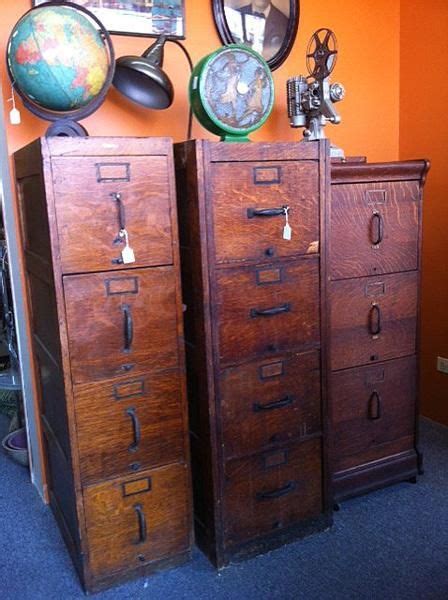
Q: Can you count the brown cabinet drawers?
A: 11